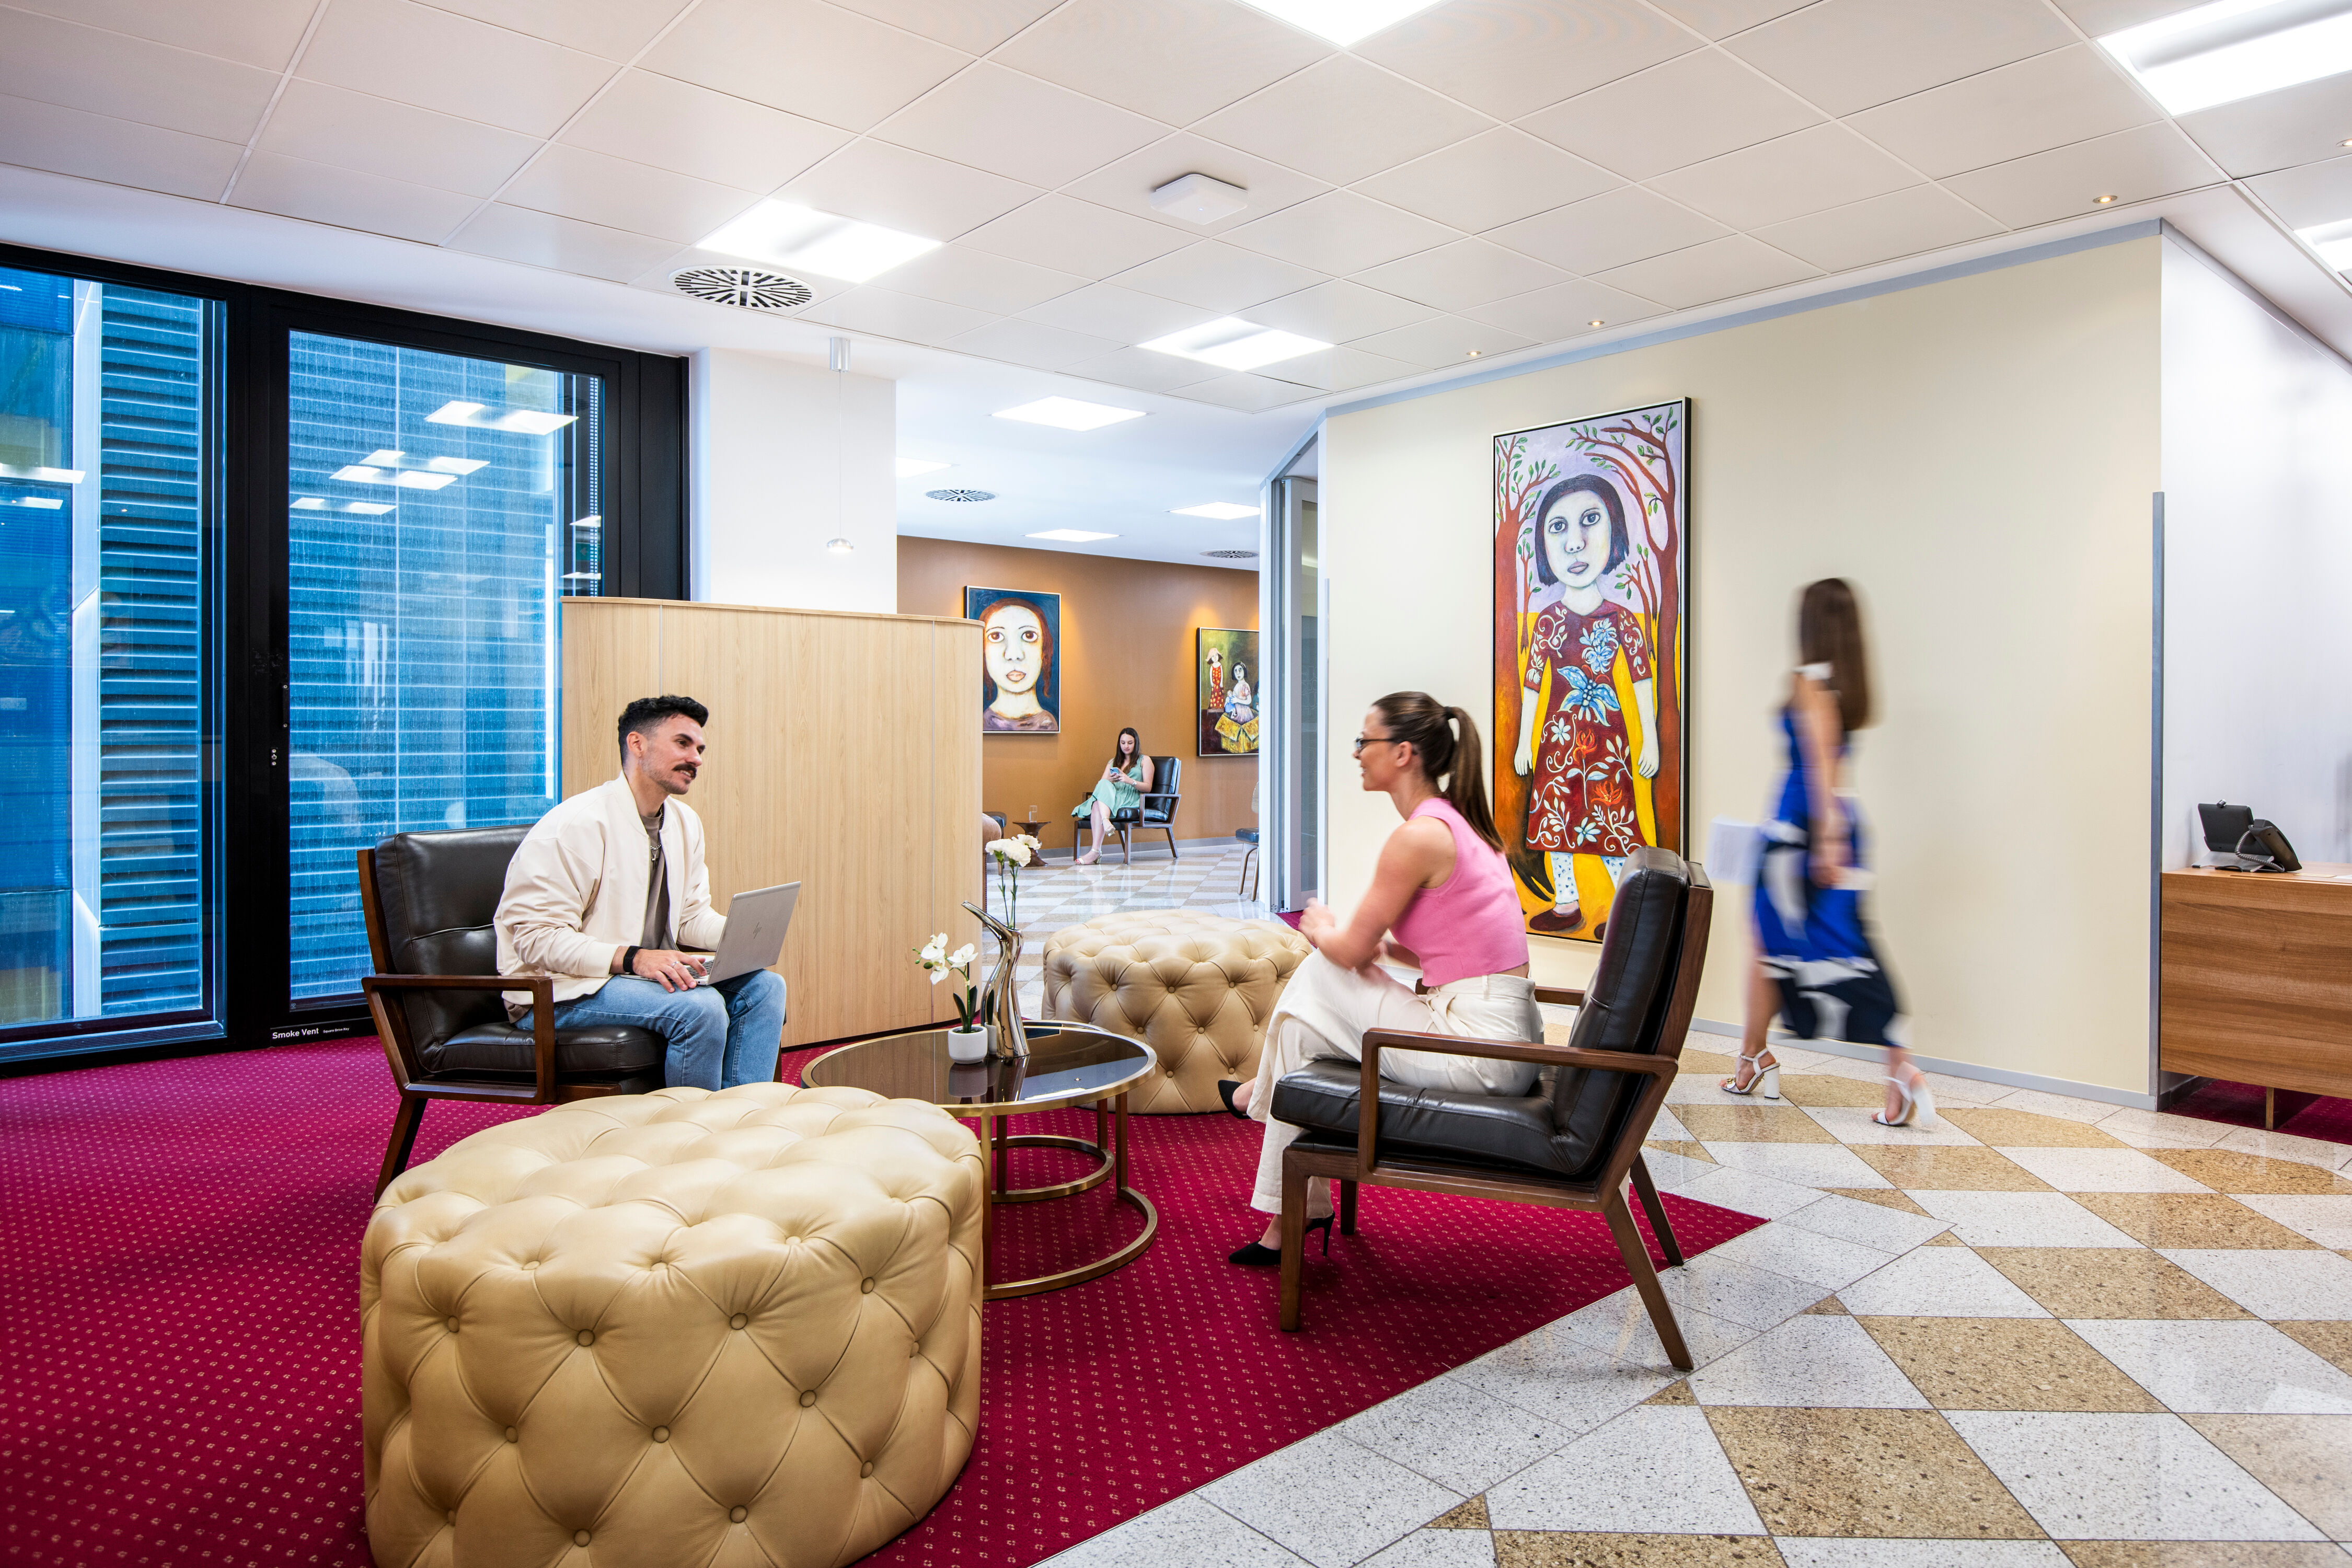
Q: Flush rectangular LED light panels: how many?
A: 9